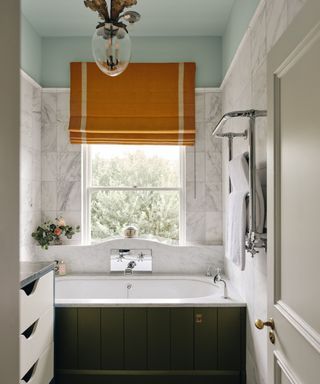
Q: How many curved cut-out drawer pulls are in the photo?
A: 3